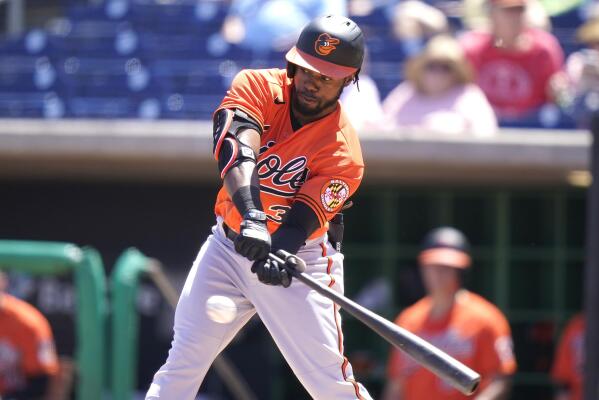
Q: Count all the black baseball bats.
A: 1